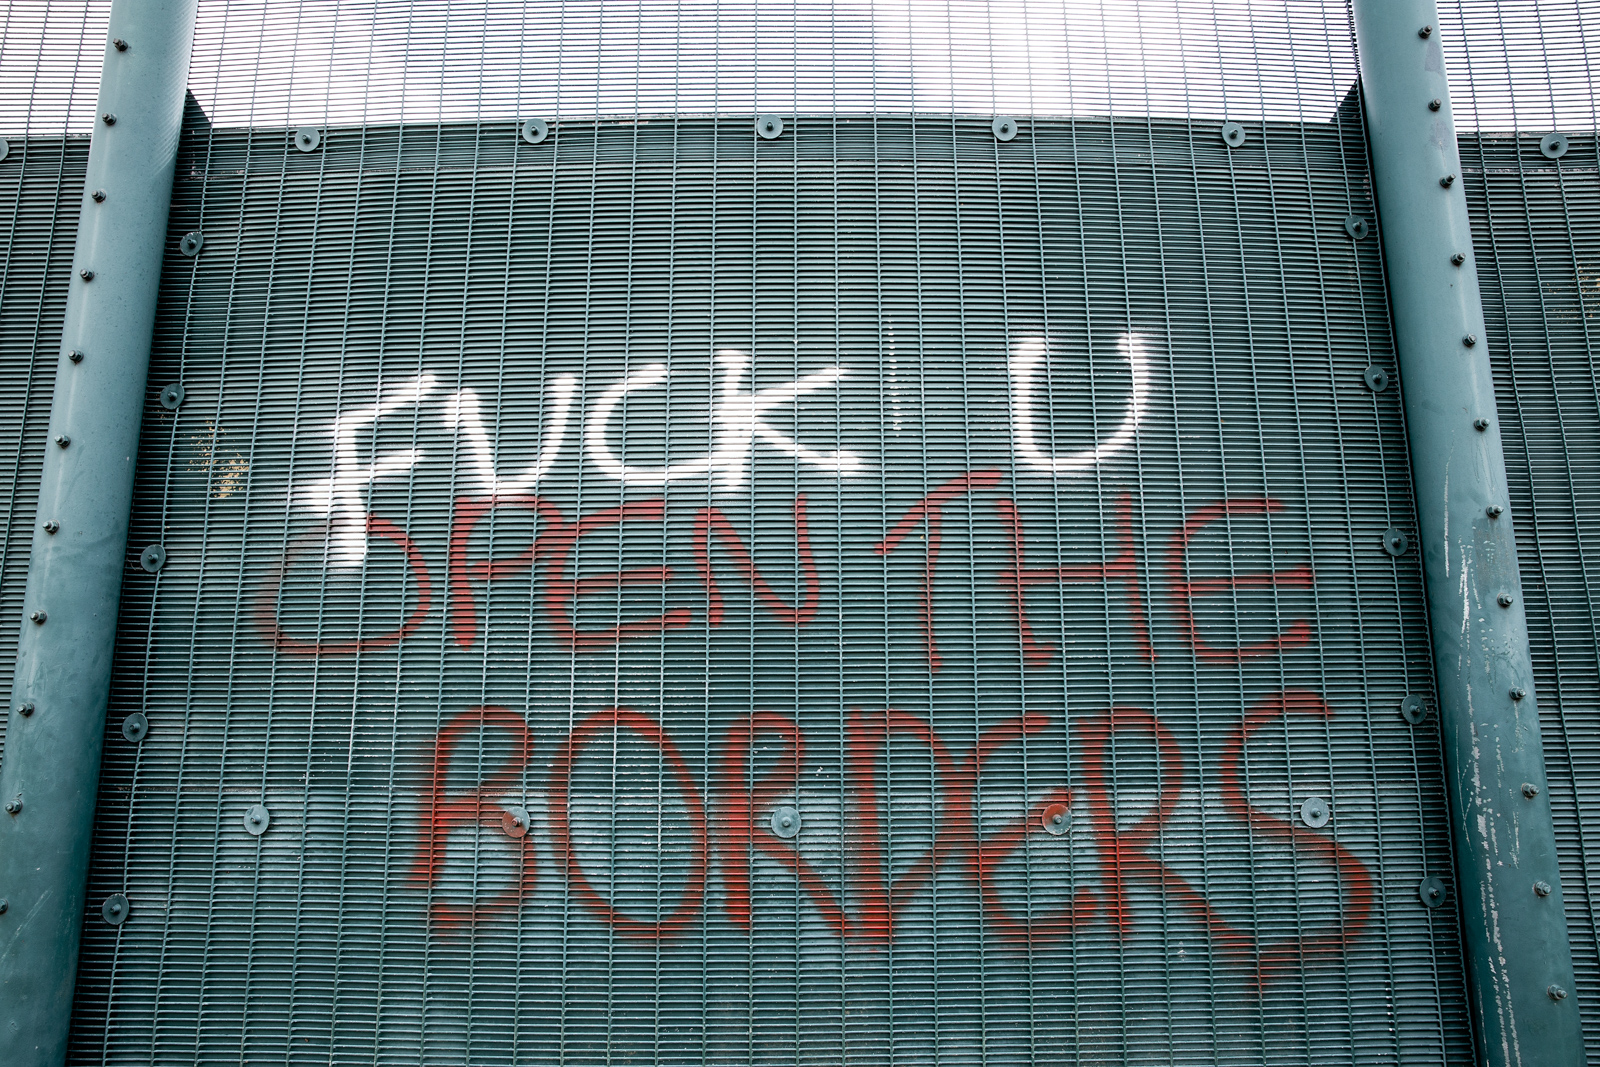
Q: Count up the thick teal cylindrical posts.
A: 2